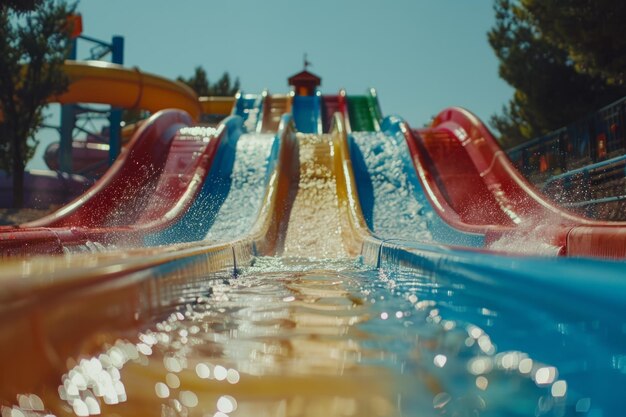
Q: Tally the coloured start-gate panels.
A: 5